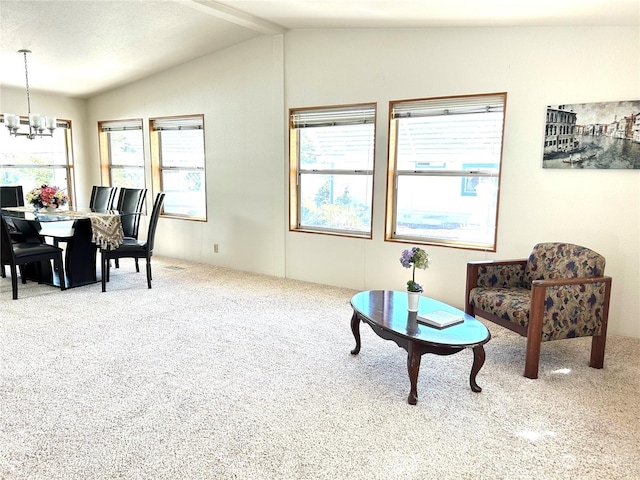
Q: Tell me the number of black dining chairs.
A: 5